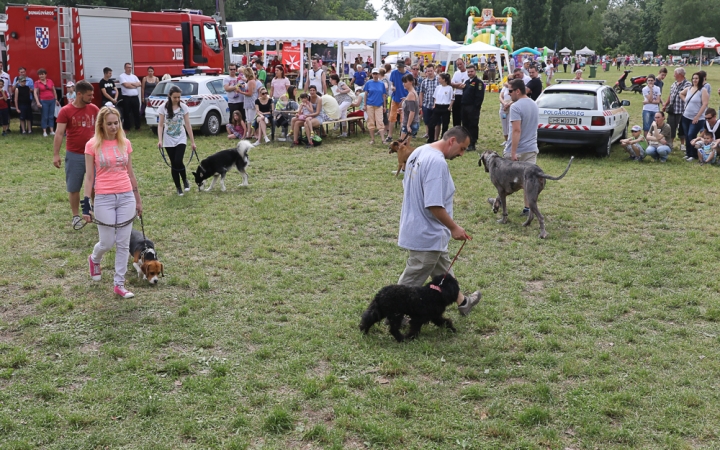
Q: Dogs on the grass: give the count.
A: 5